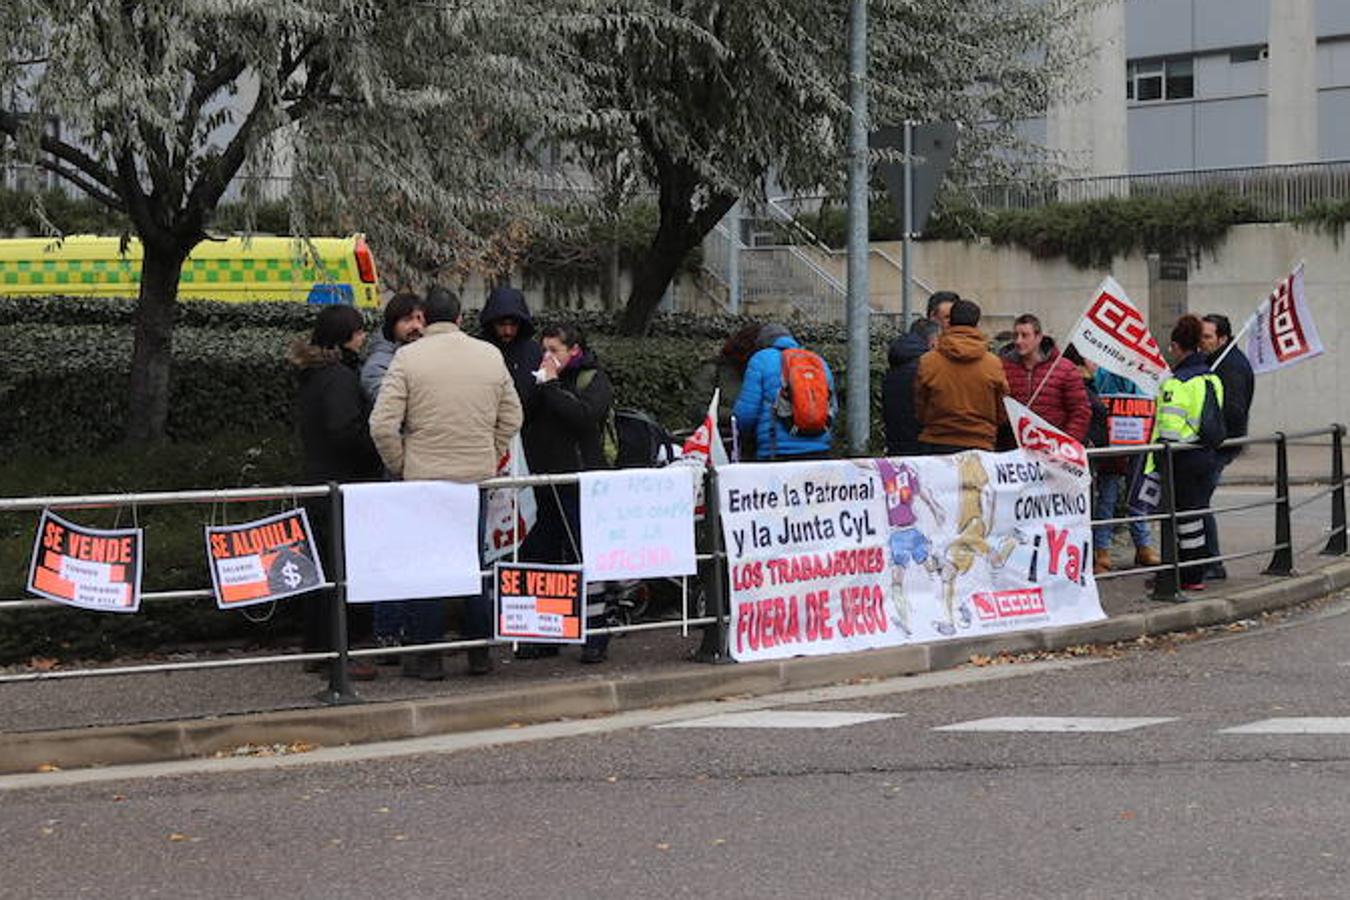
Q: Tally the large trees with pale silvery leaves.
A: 2